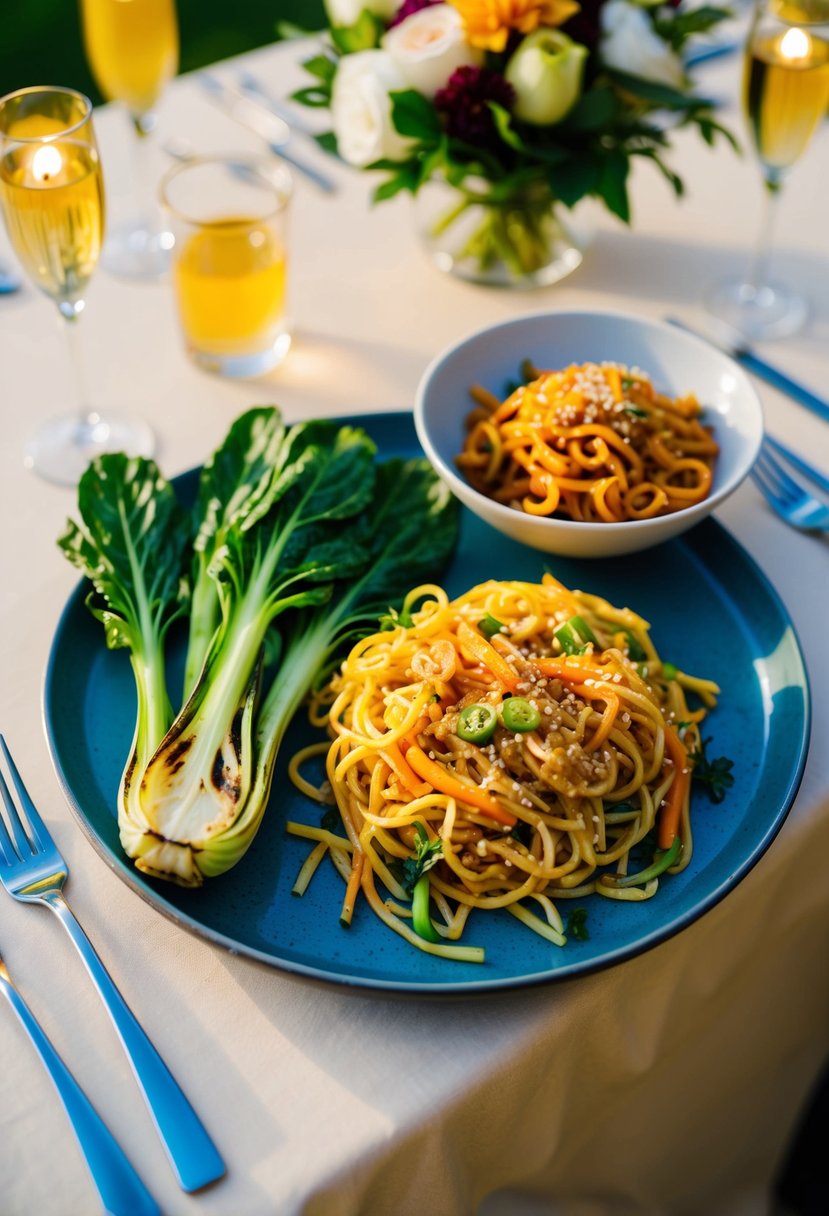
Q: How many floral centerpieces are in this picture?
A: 1